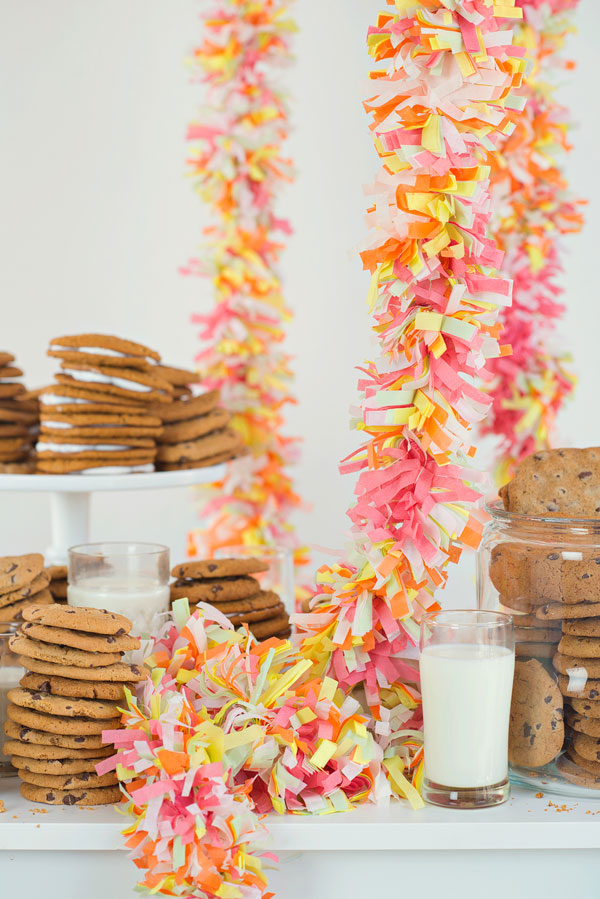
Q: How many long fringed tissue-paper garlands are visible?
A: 3